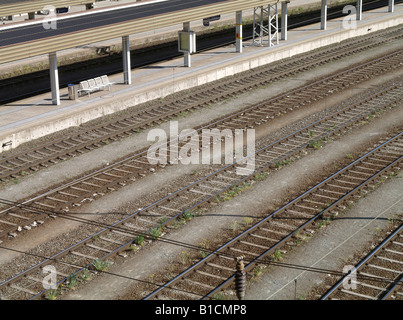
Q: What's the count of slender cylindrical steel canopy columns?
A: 8